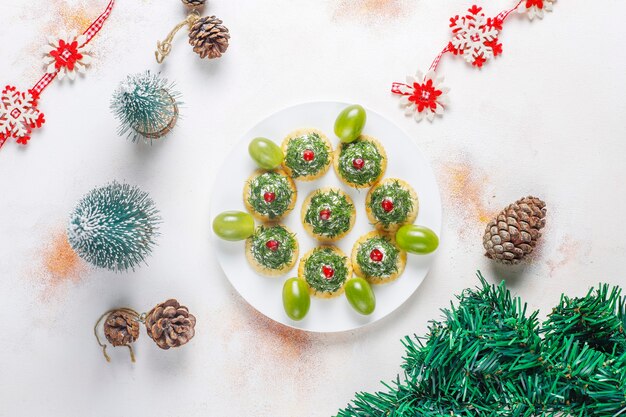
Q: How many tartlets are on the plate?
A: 8